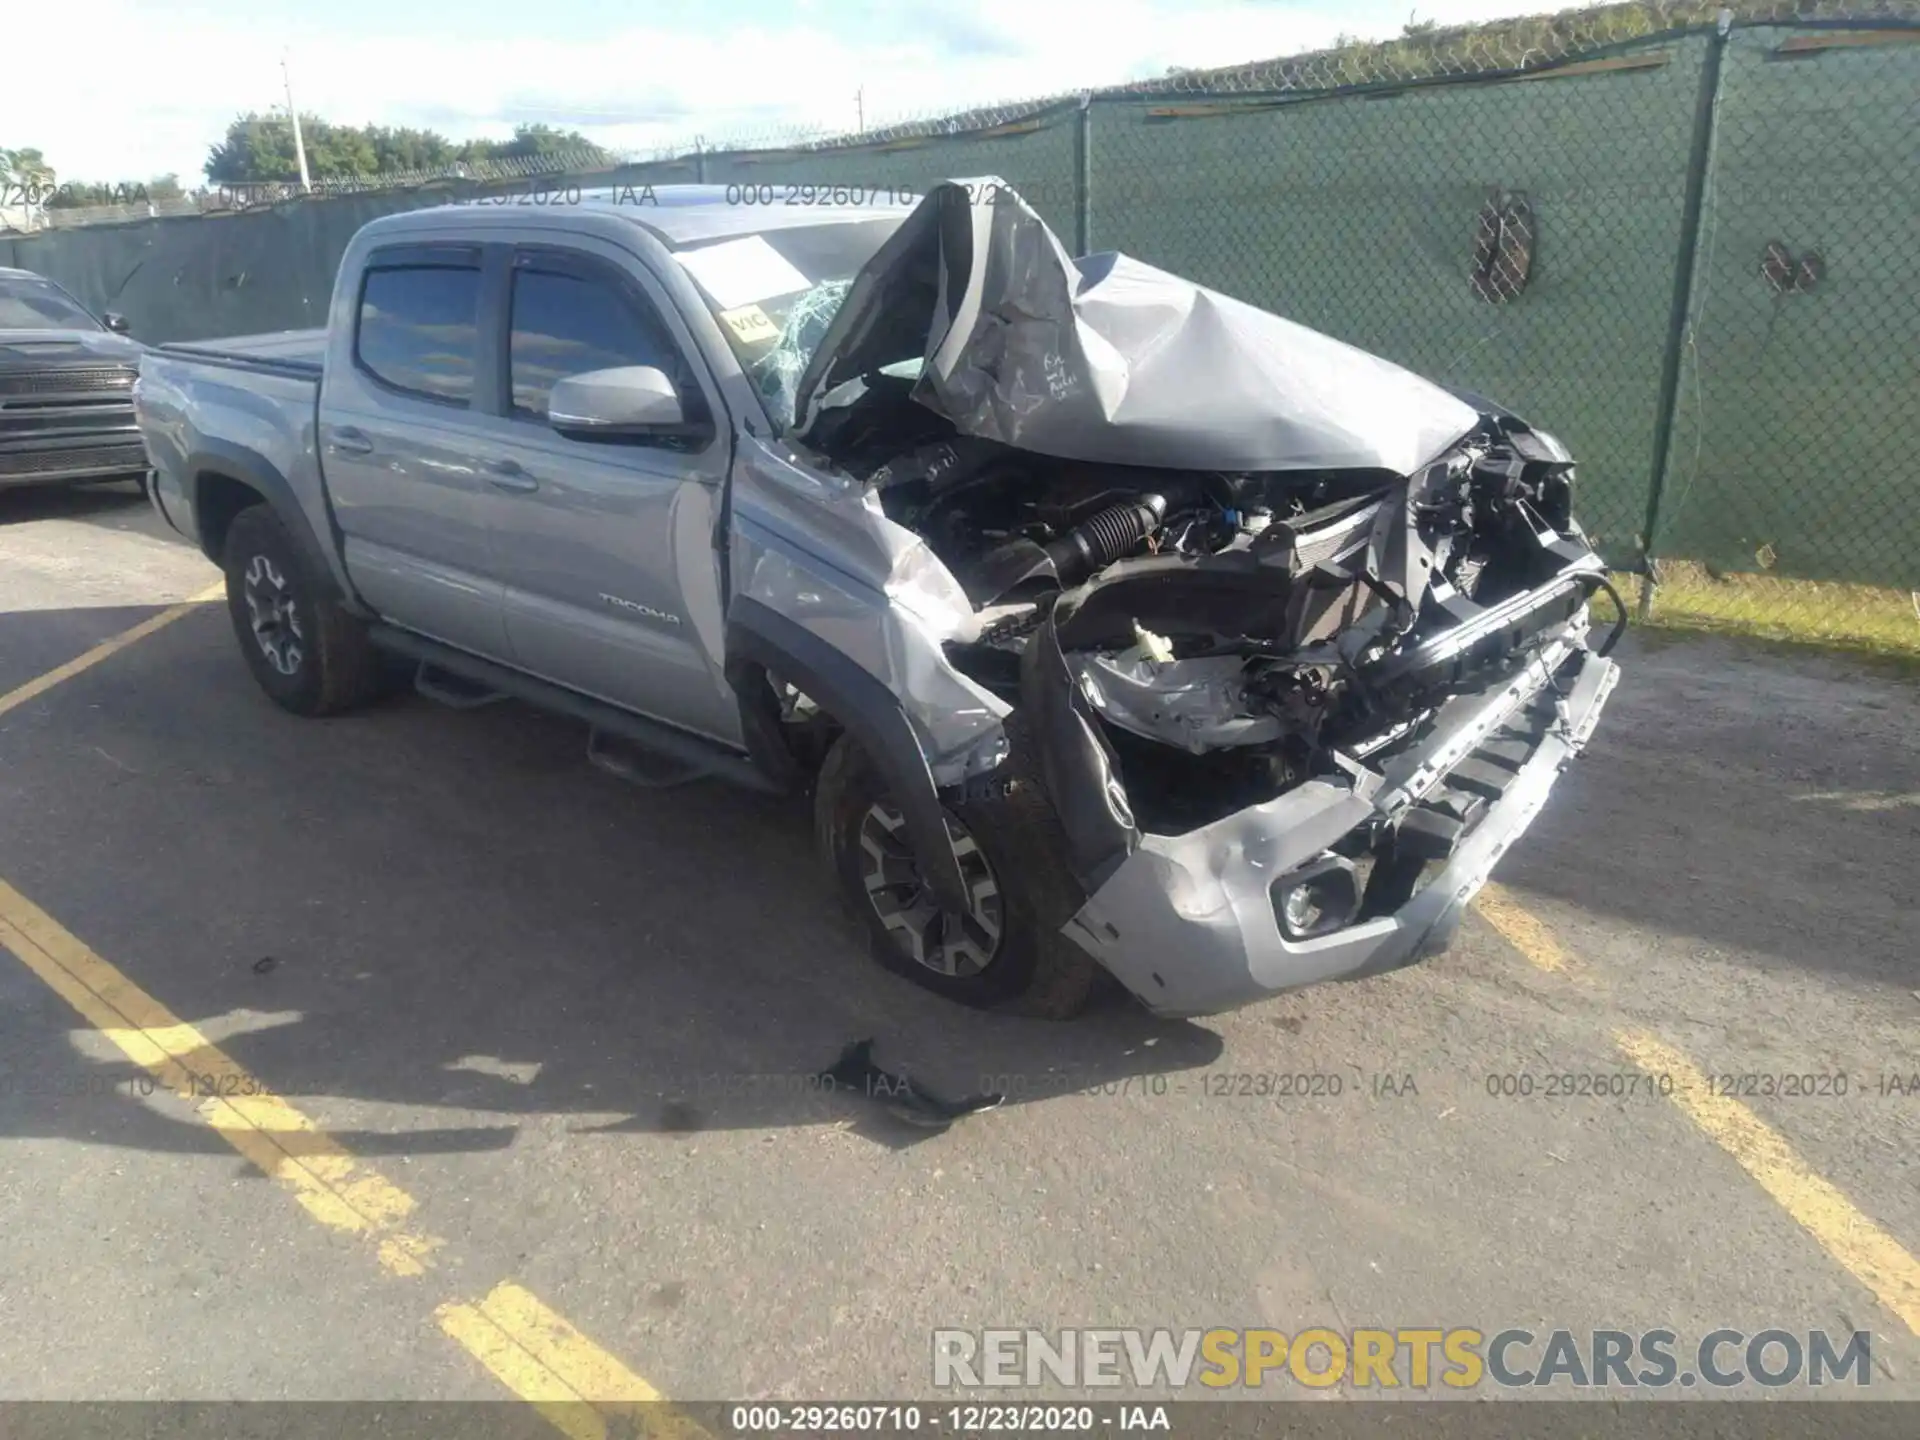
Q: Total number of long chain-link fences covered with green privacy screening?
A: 1